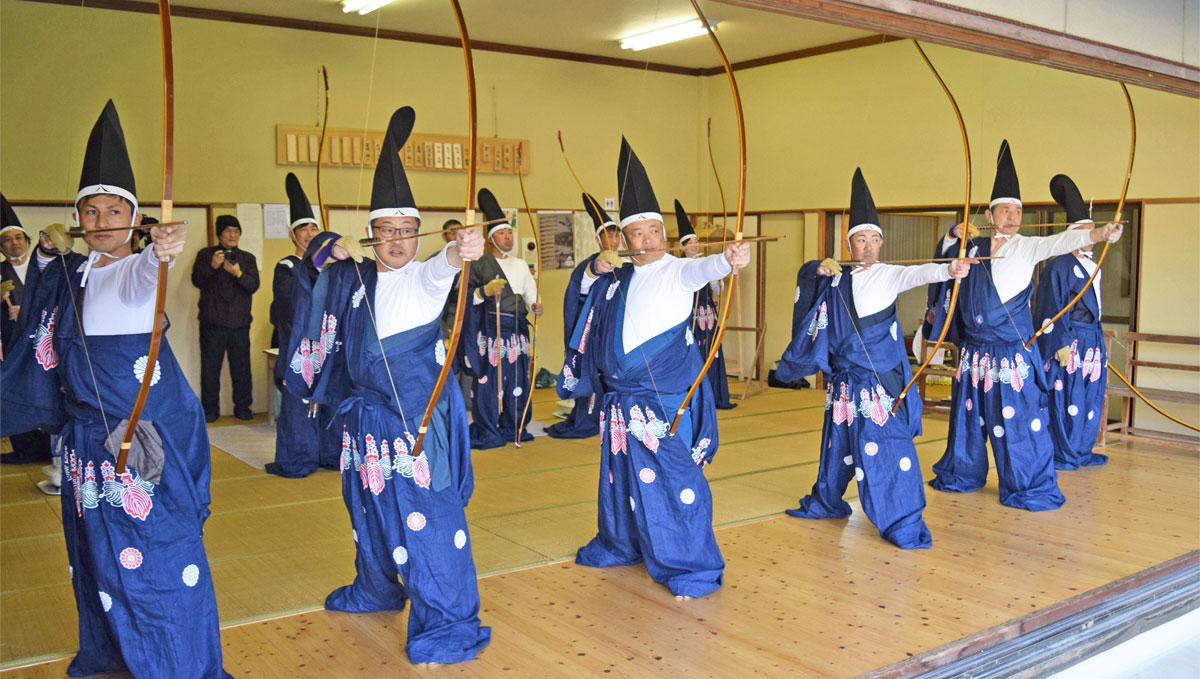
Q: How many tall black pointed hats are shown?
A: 11